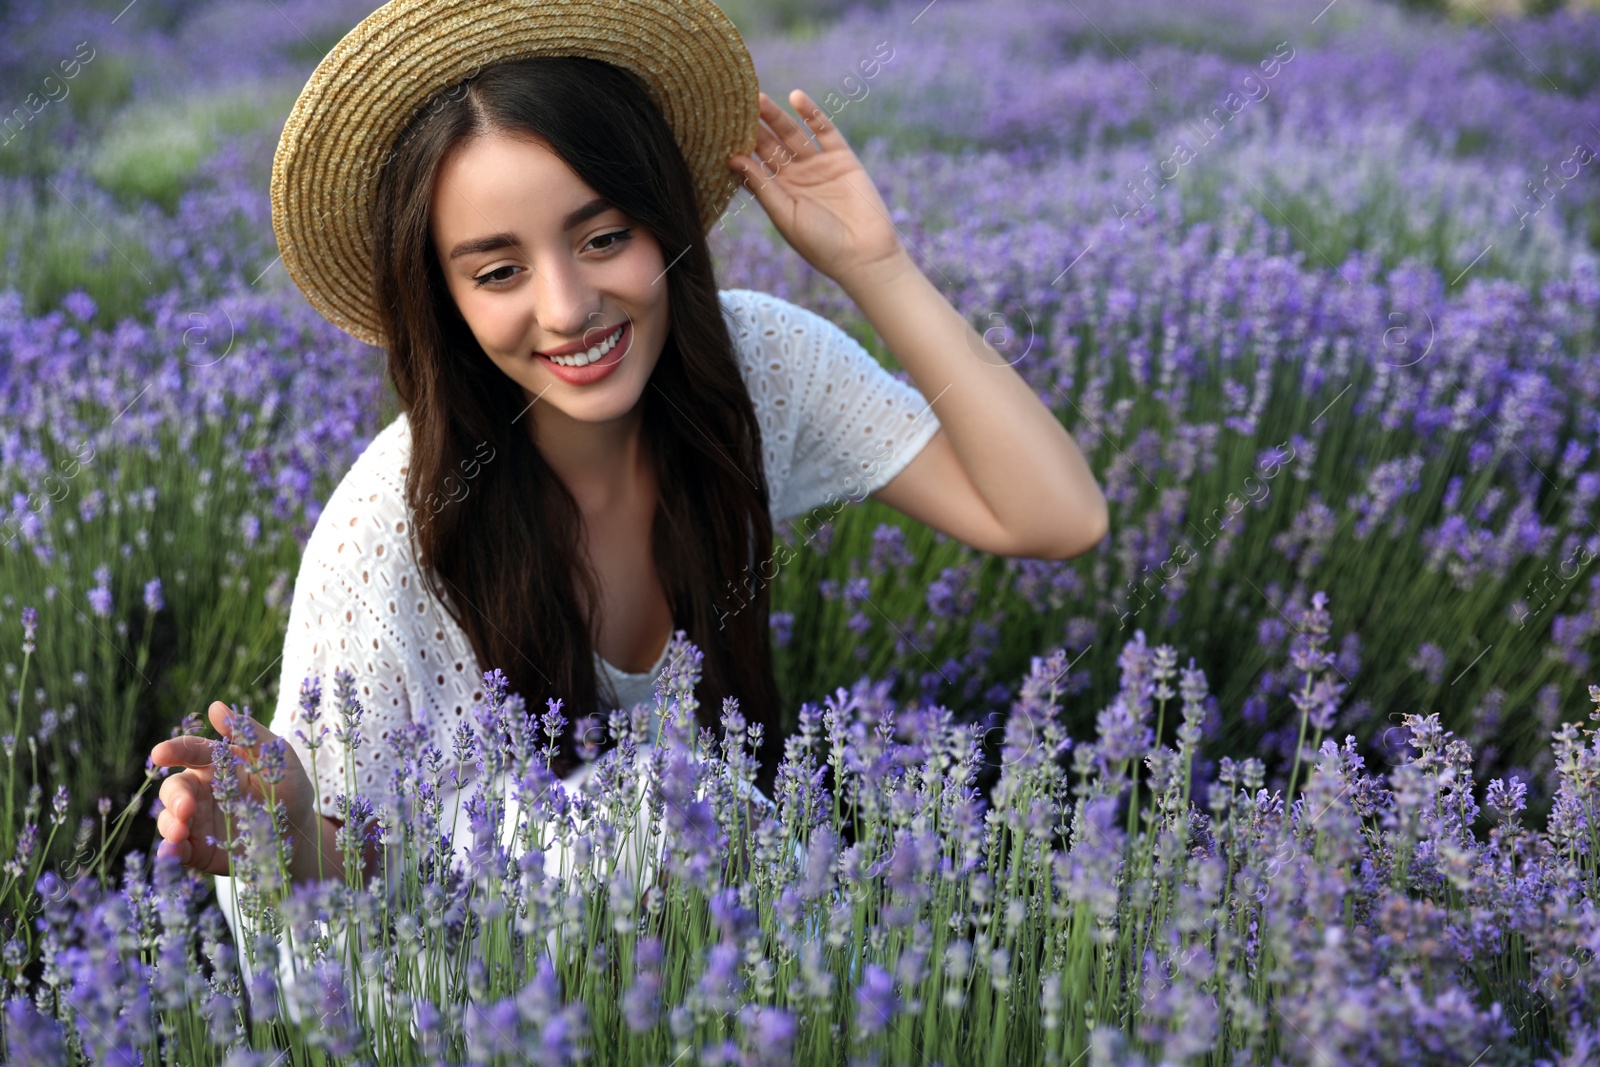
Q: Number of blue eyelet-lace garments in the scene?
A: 0